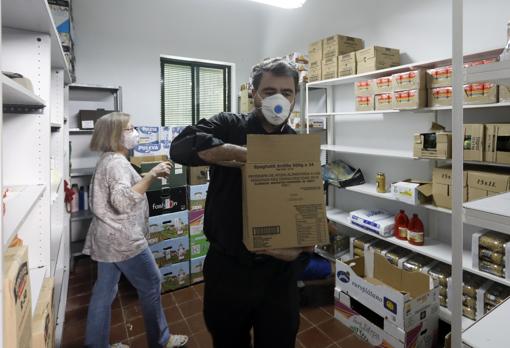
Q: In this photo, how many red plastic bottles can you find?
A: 2